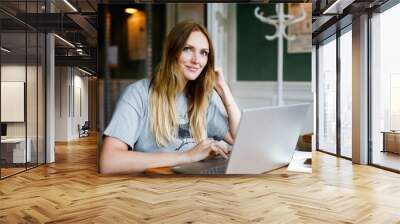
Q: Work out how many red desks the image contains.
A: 0